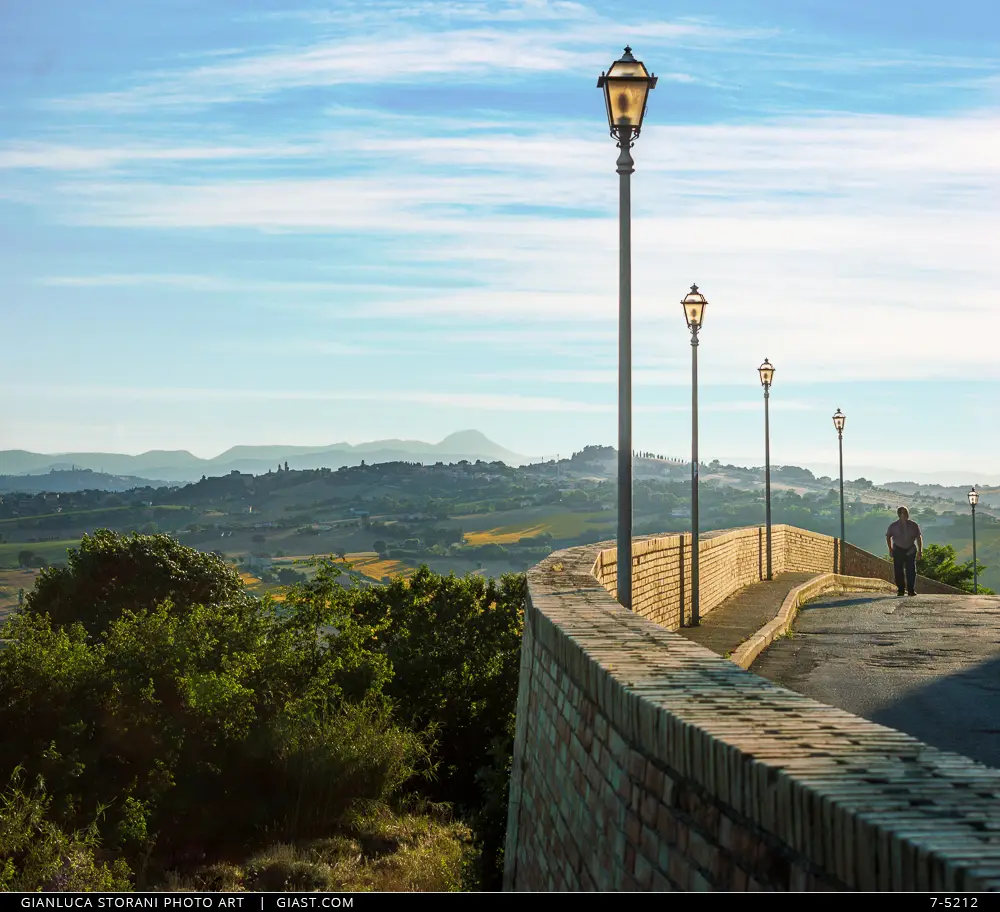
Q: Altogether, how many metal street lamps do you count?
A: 5